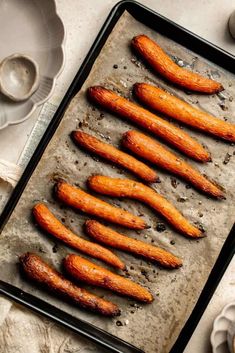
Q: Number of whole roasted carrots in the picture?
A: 11